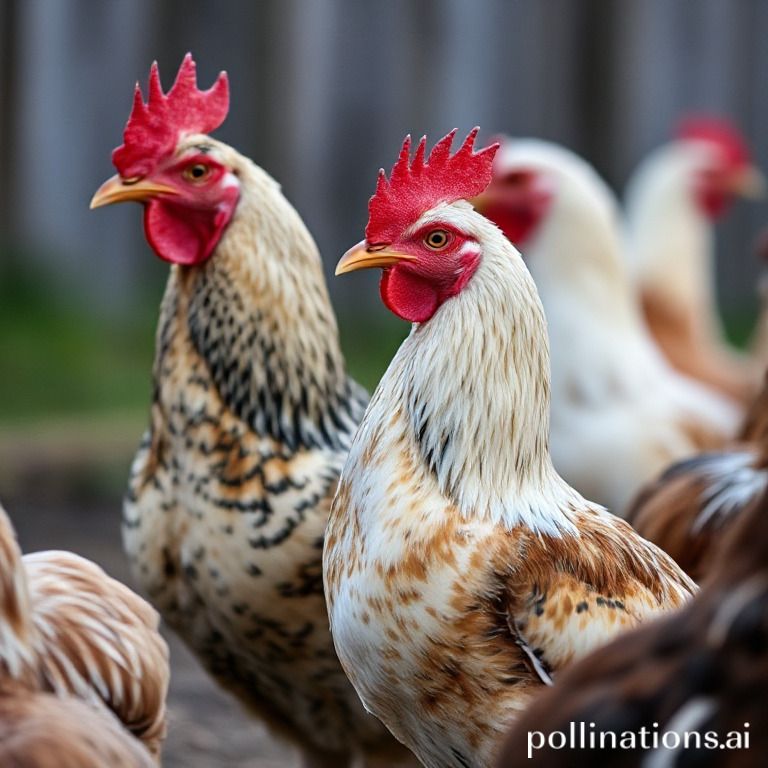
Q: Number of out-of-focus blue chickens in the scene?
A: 0